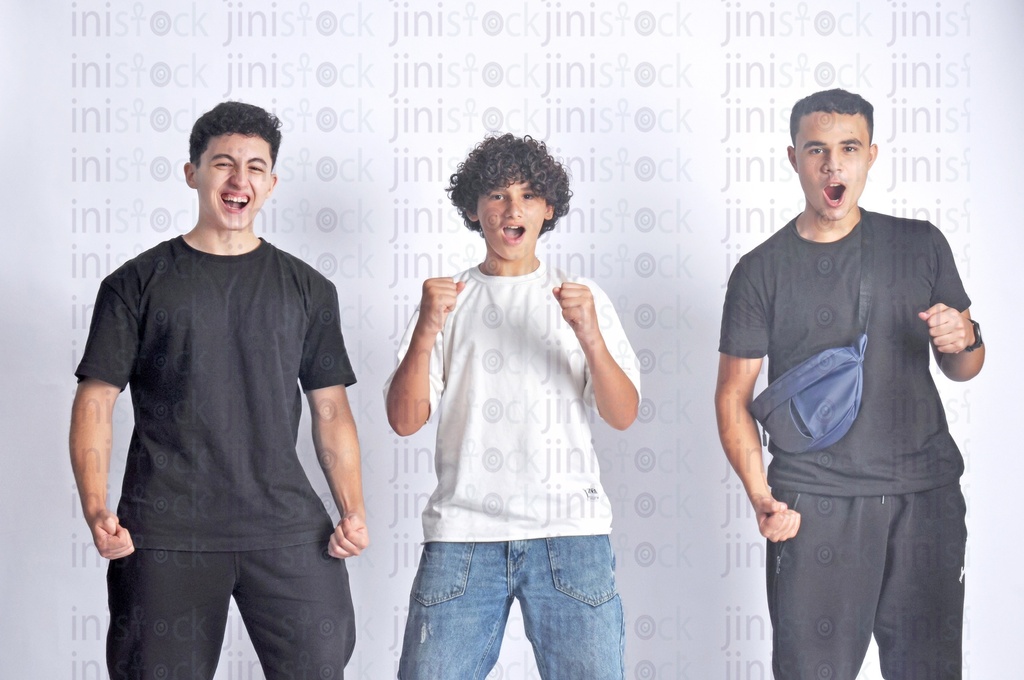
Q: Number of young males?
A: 3